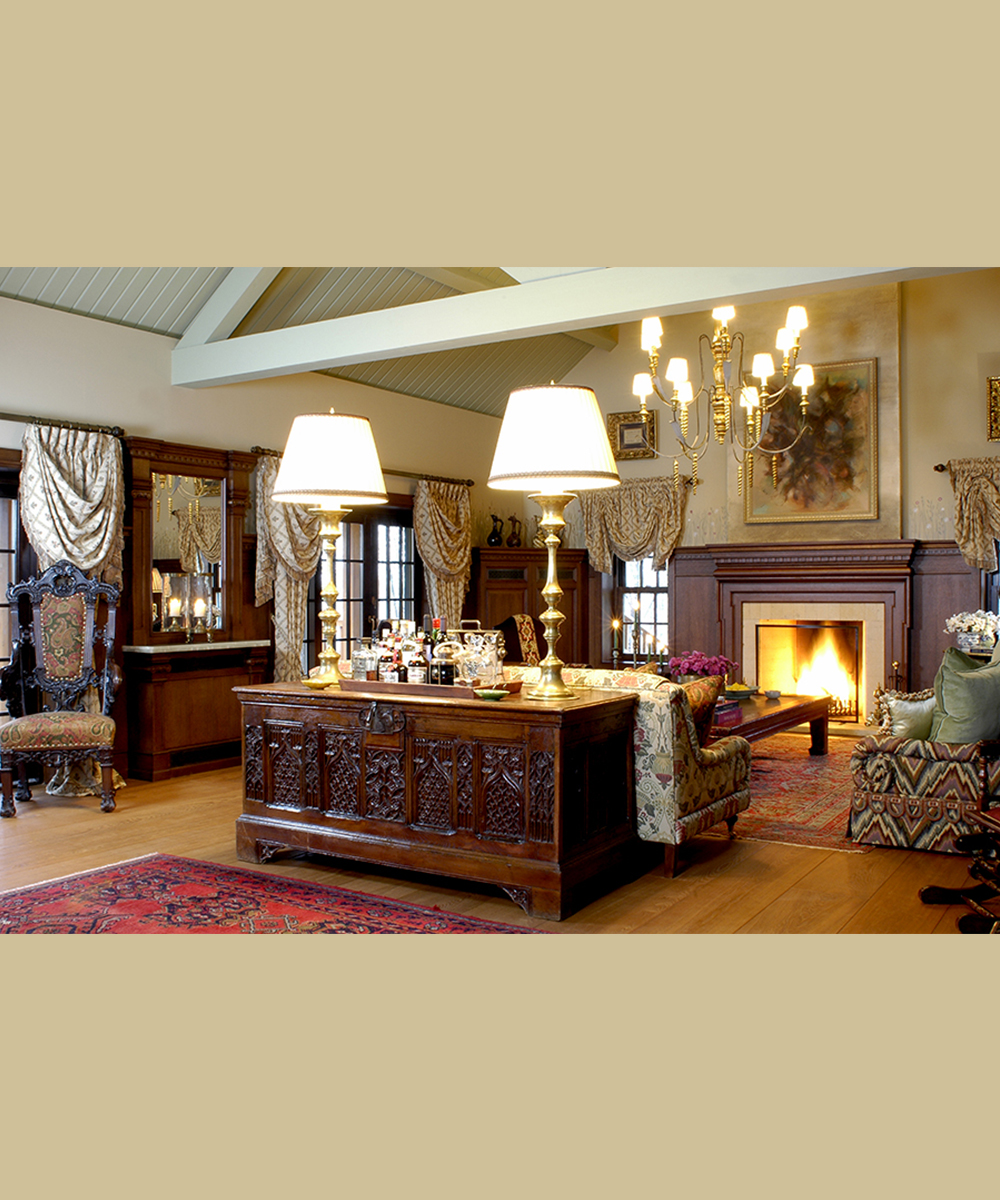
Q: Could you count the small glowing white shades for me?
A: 11